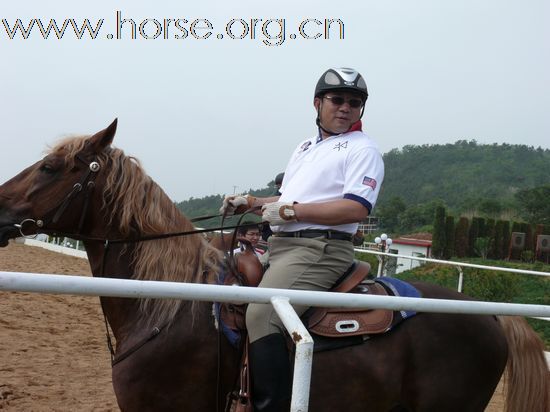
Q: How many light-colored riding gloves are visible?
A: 2